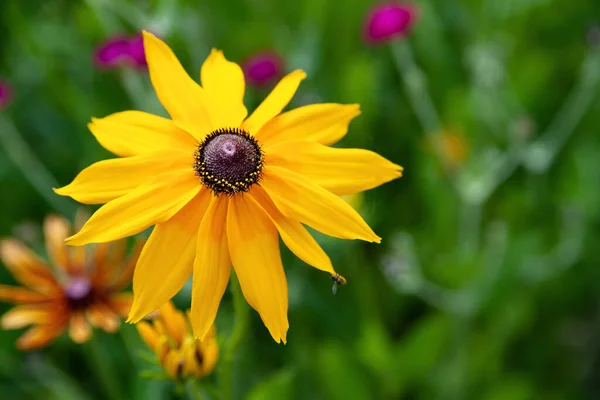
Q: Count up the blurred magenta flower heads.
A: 4